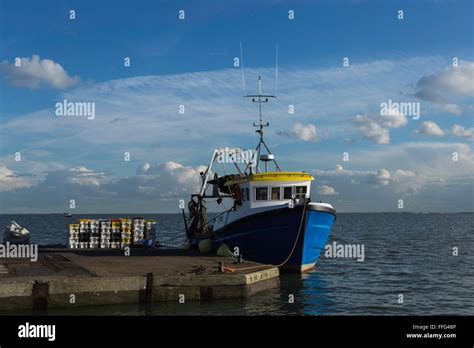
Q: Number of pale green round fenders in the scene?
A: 3